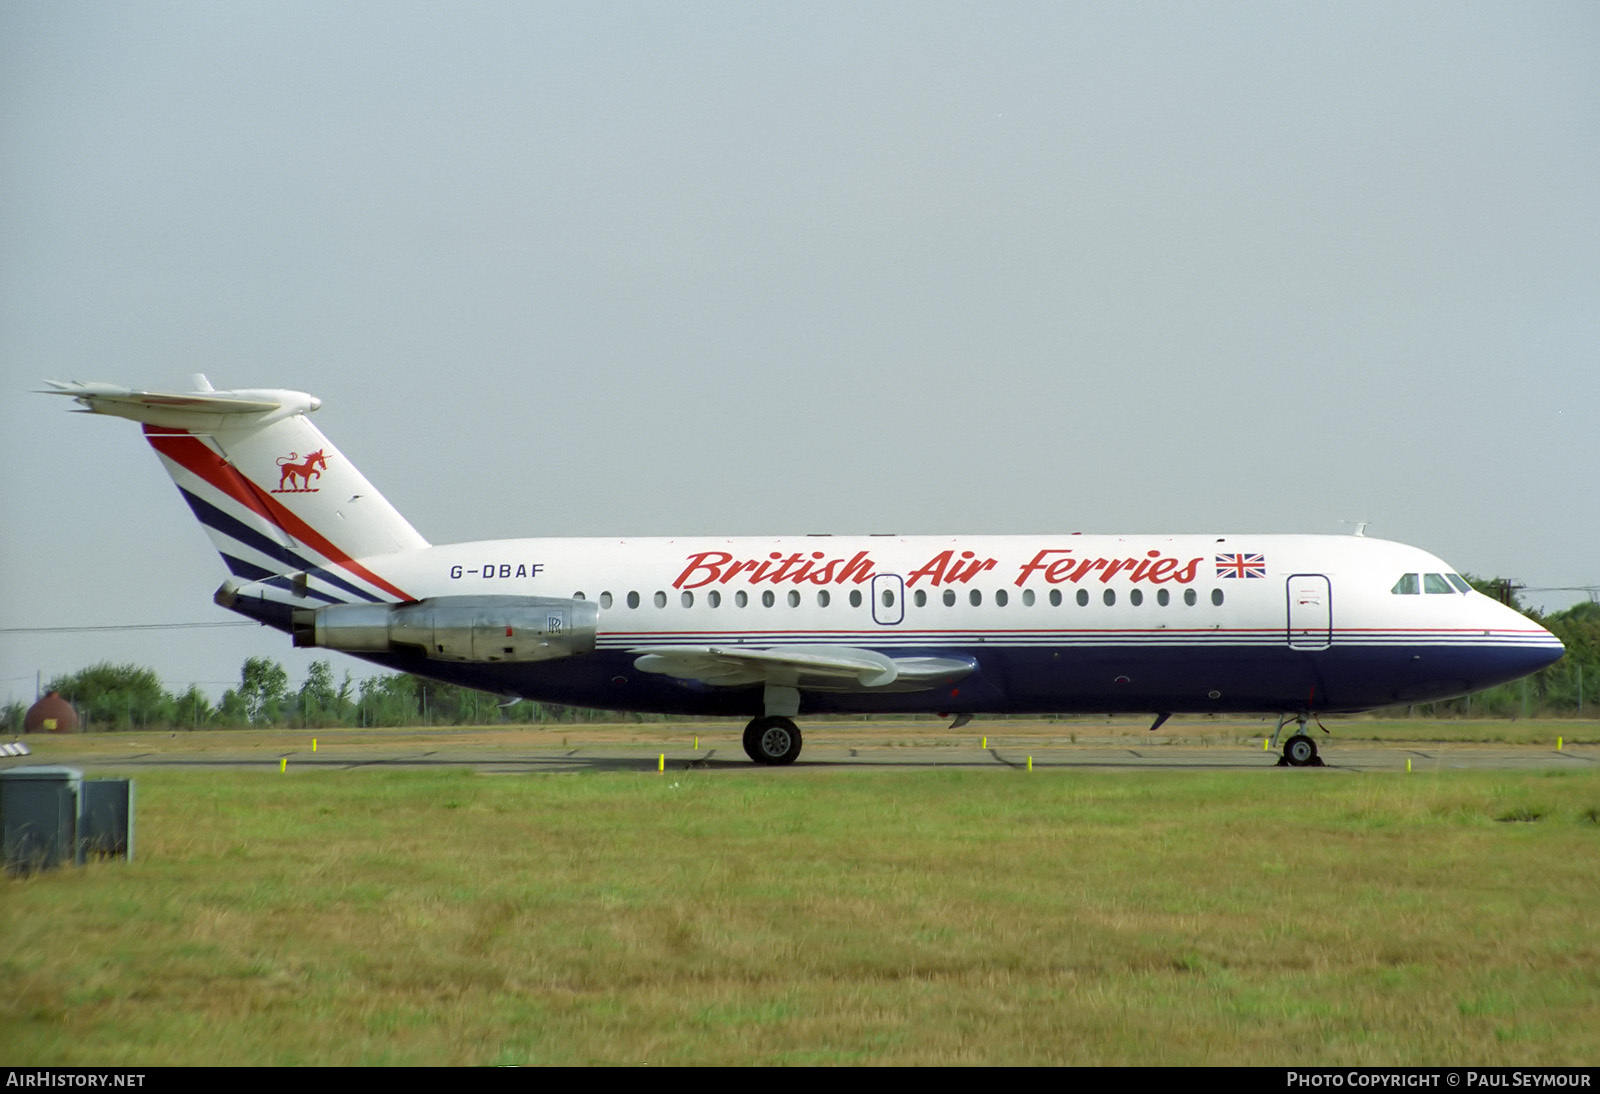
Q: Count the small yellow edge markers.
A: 9